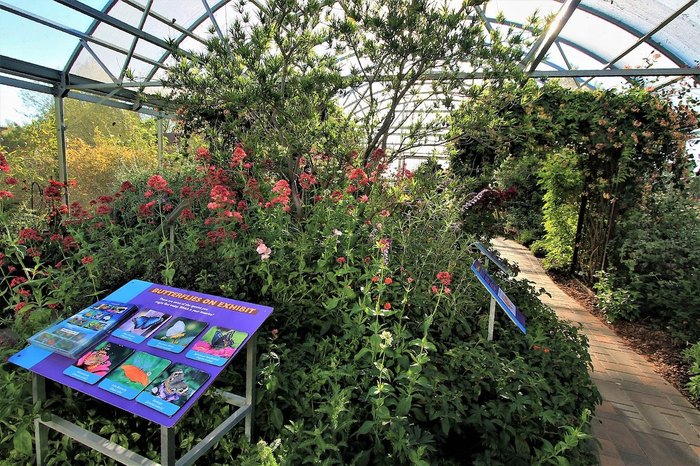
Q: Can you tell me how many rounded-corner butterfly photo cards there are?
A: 6